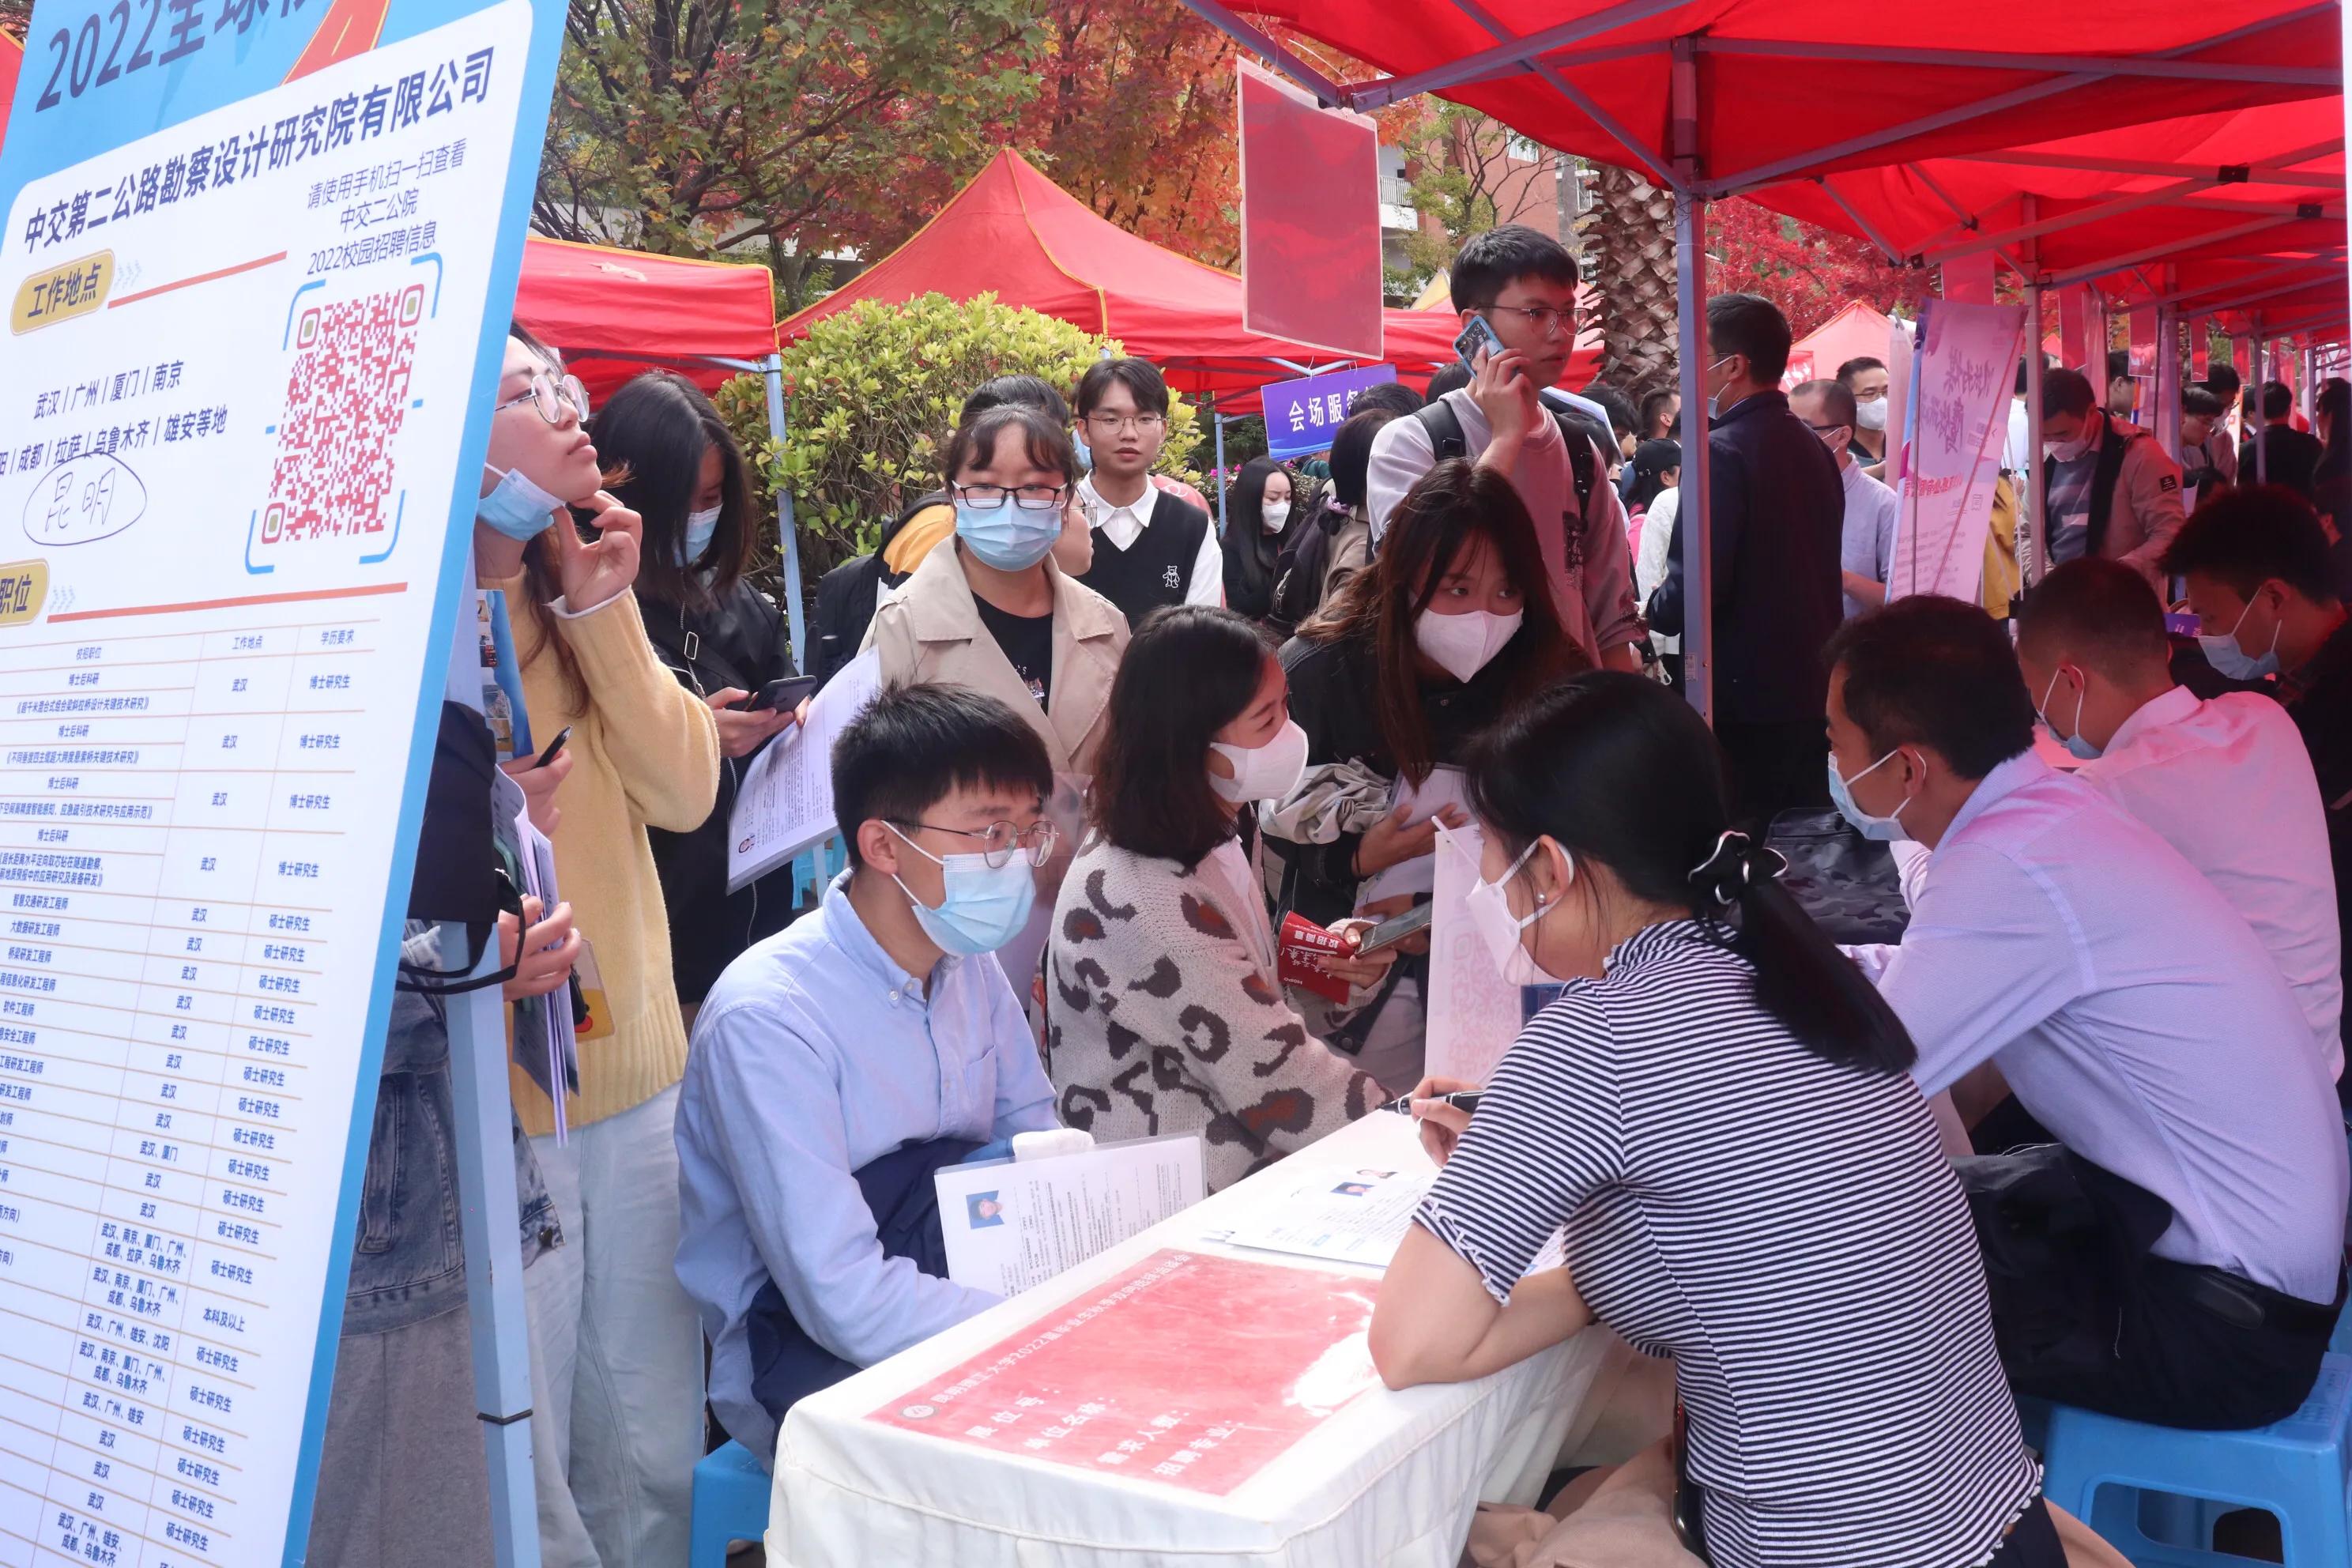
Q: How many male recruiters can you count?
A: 3